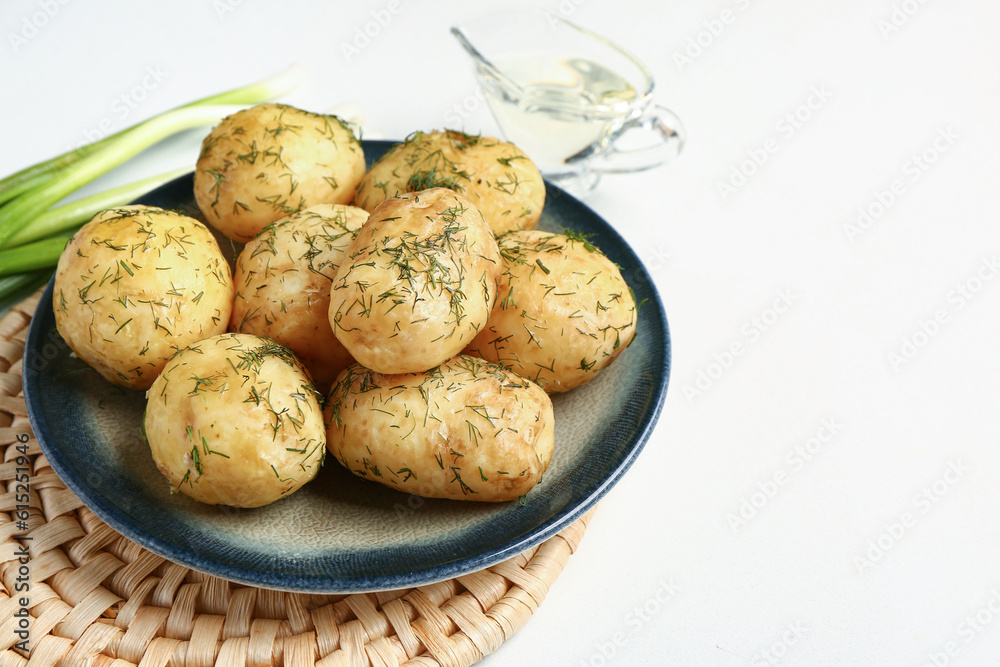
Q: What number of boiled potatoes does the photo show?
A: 8